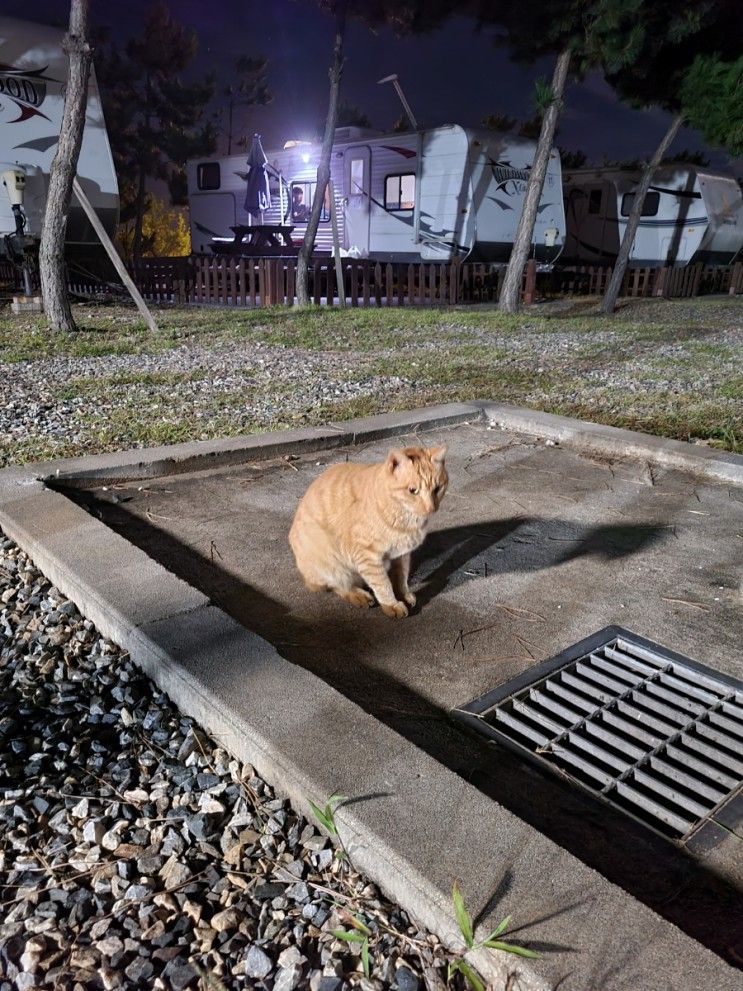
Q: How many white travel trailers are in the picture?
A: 3